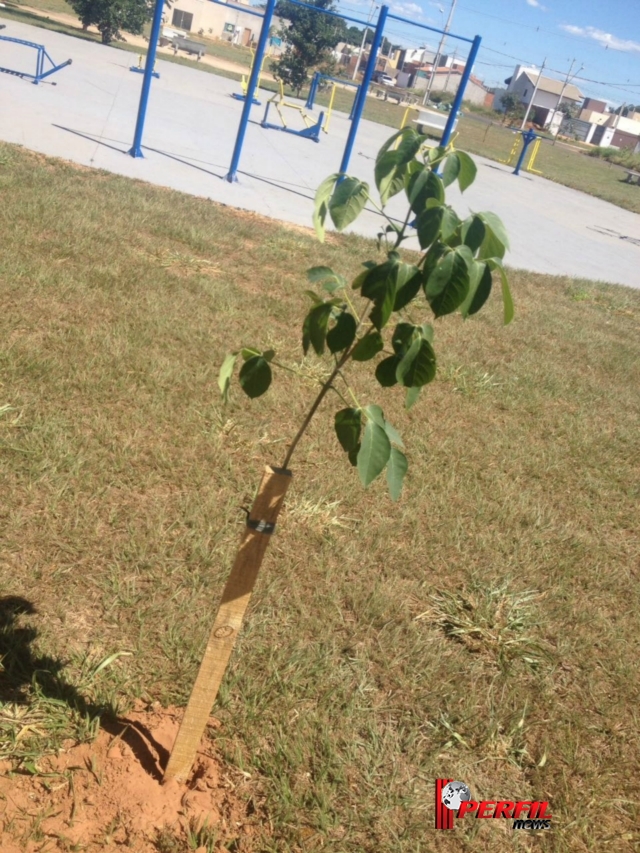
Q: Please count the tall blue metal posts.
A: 4